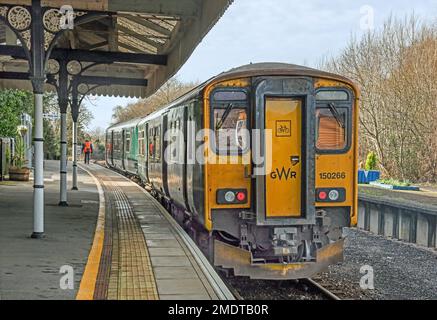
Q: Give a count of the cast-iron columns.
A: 3